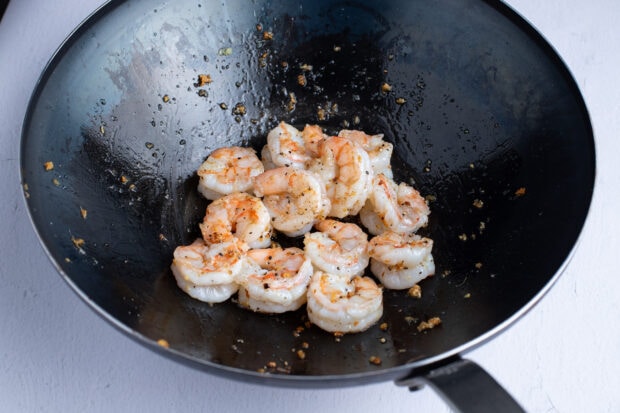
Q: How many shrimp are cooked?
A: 12